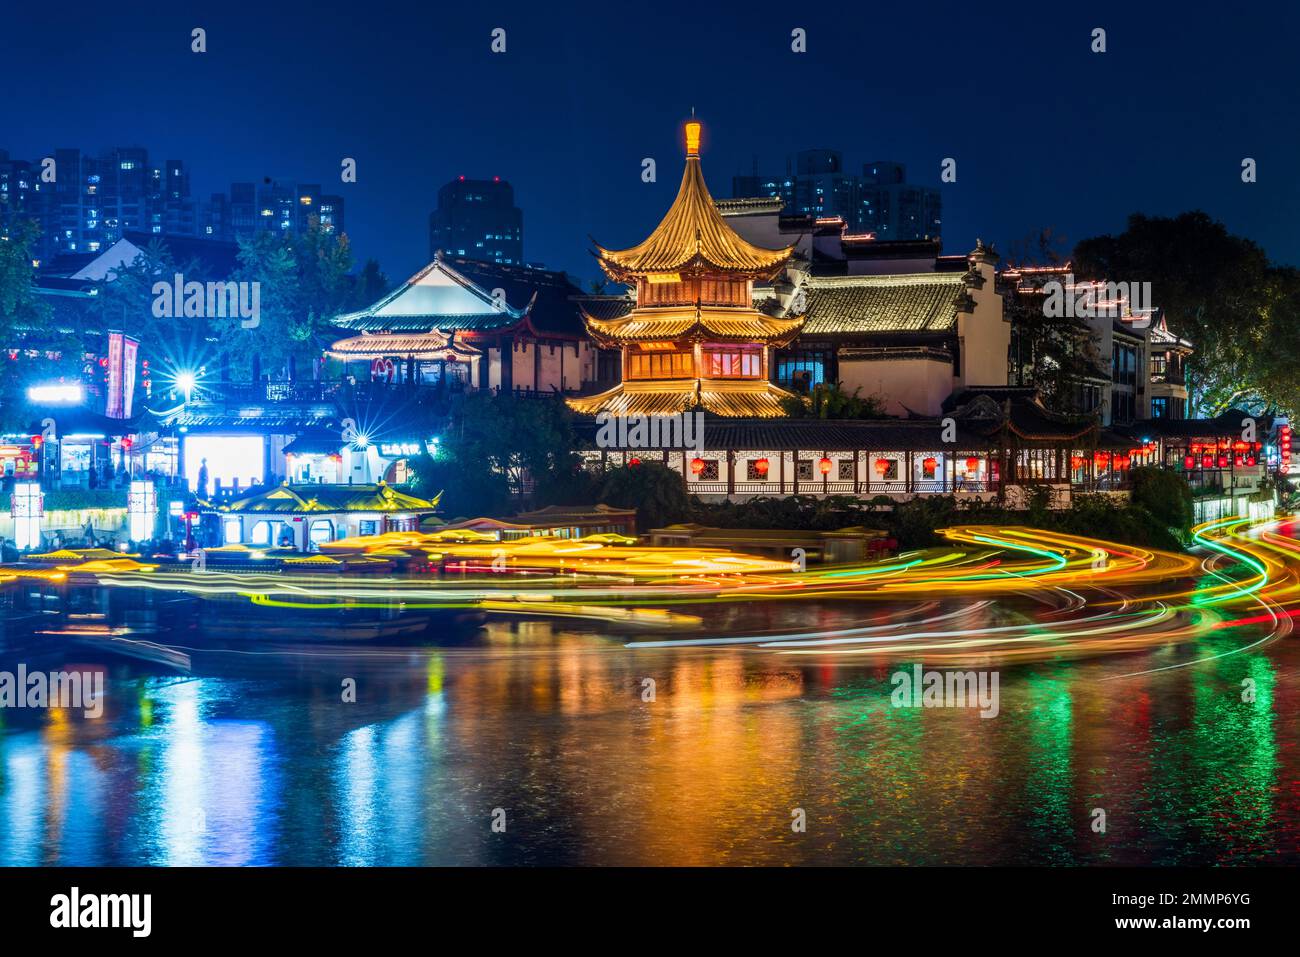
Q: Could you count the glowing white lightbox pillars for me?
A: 2